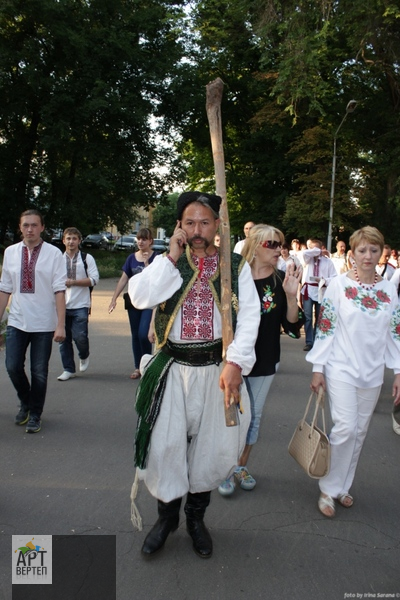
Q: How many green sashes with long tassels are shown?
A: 1